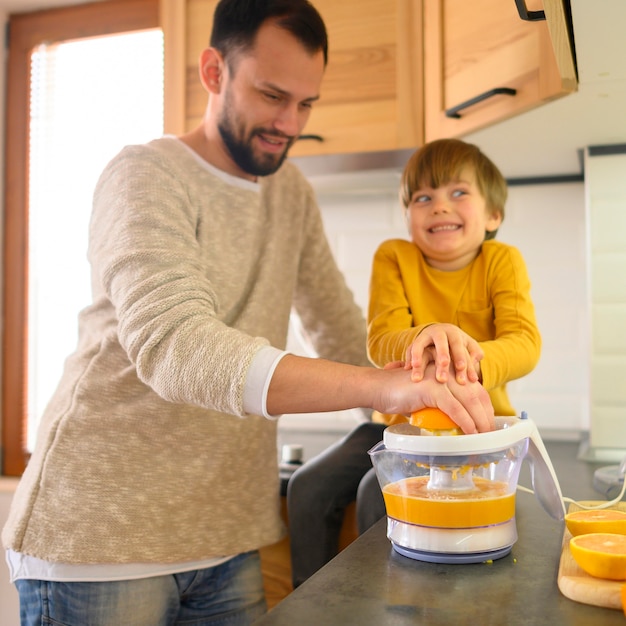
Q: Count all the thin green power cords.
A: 0